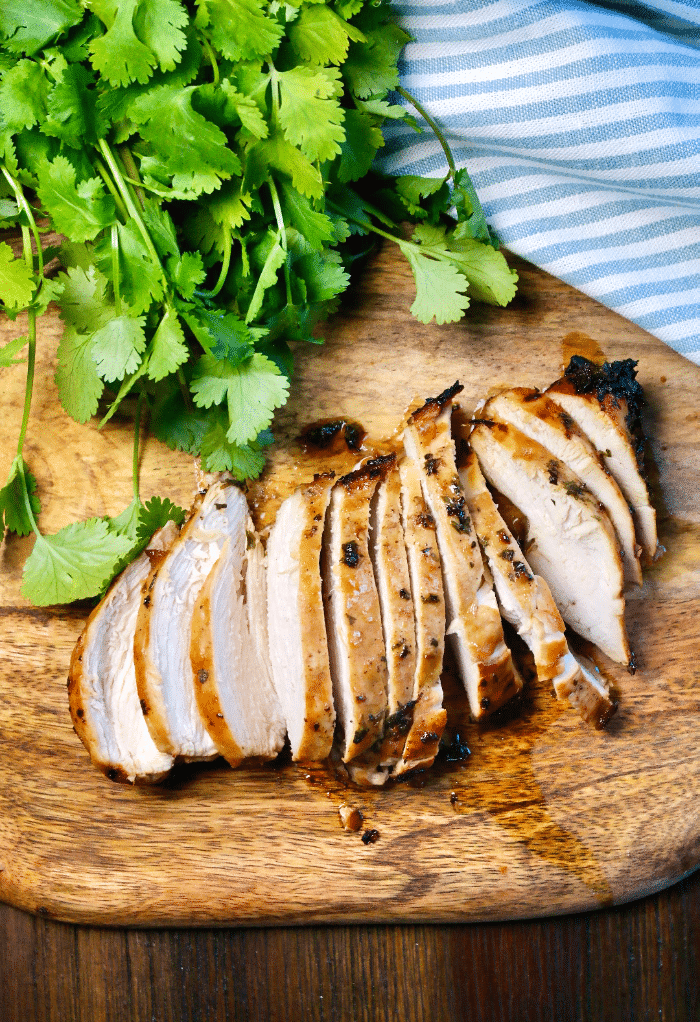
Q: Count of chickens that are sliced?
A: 12